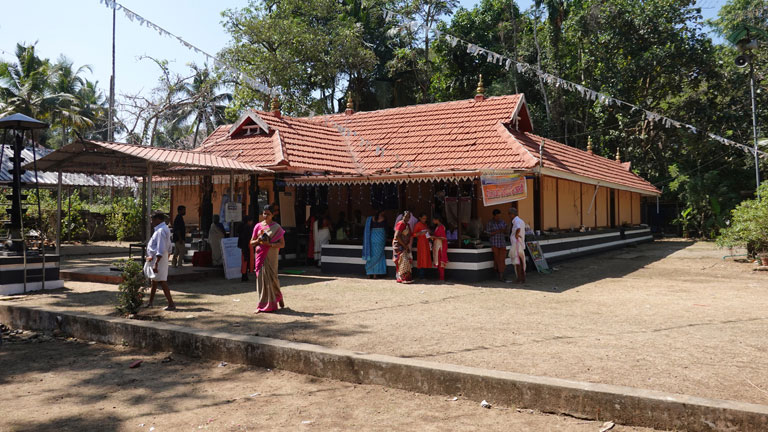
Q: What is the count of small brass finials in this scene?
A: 5